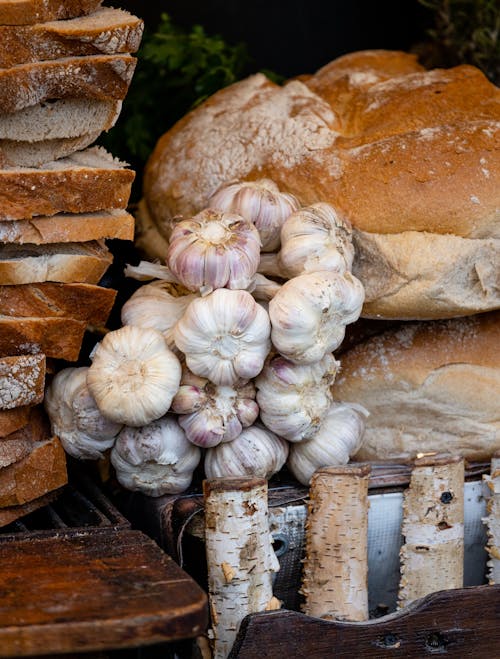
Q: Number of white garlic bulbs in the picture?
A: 13